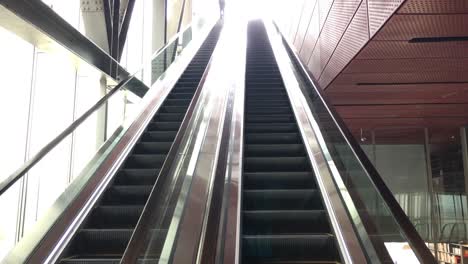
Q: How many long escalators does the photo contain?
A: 2